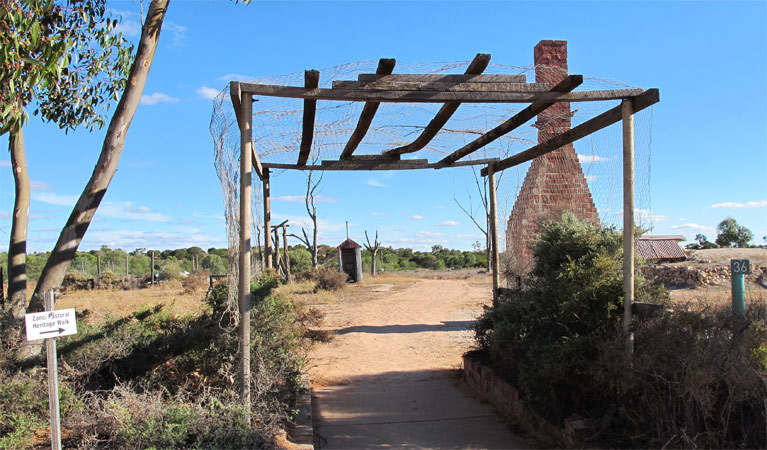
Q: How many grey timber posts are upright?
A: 4